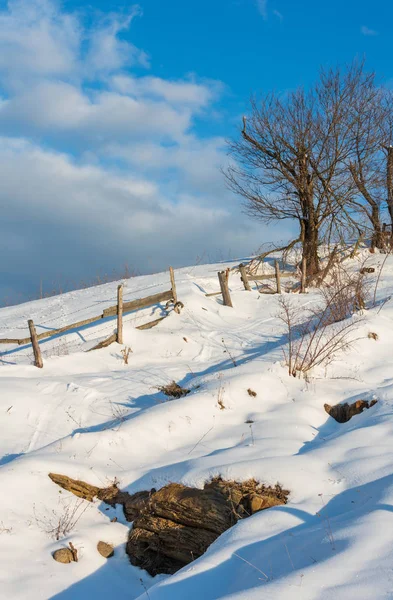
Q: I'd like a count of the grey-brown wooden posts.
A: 7